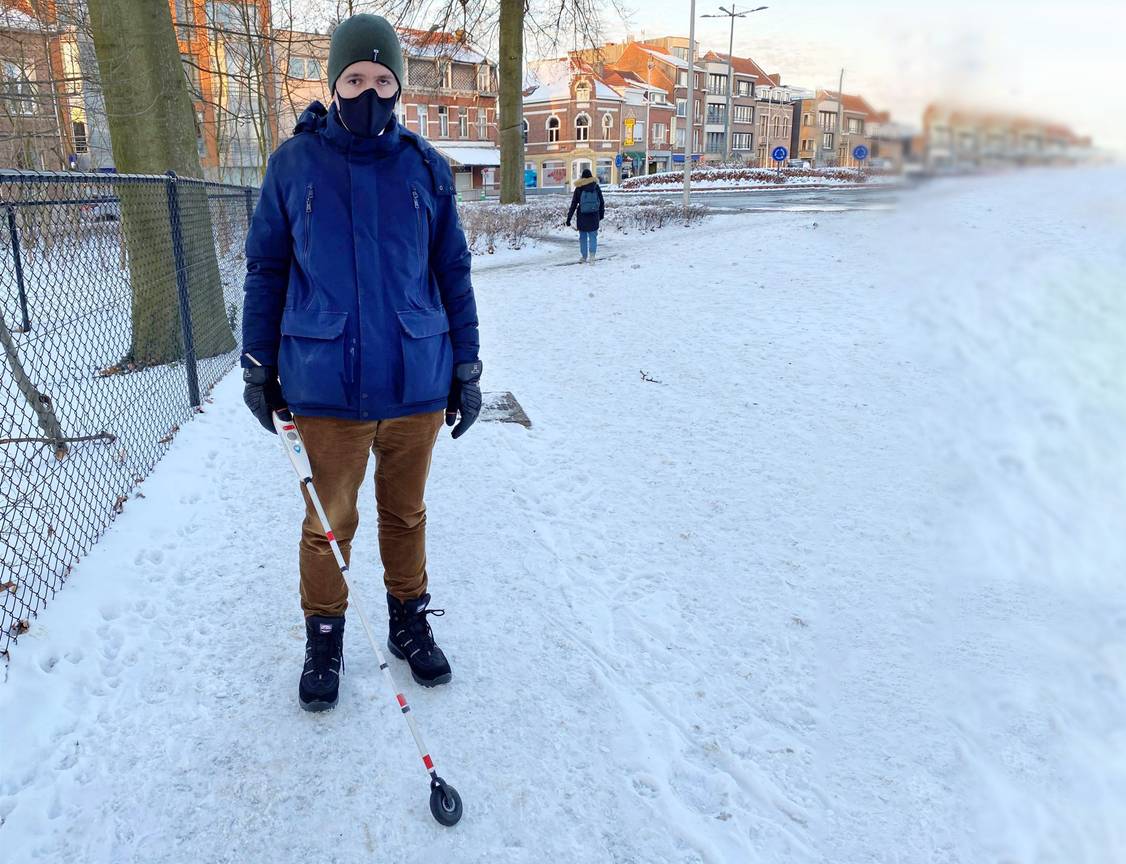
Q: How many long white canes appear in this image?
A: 1